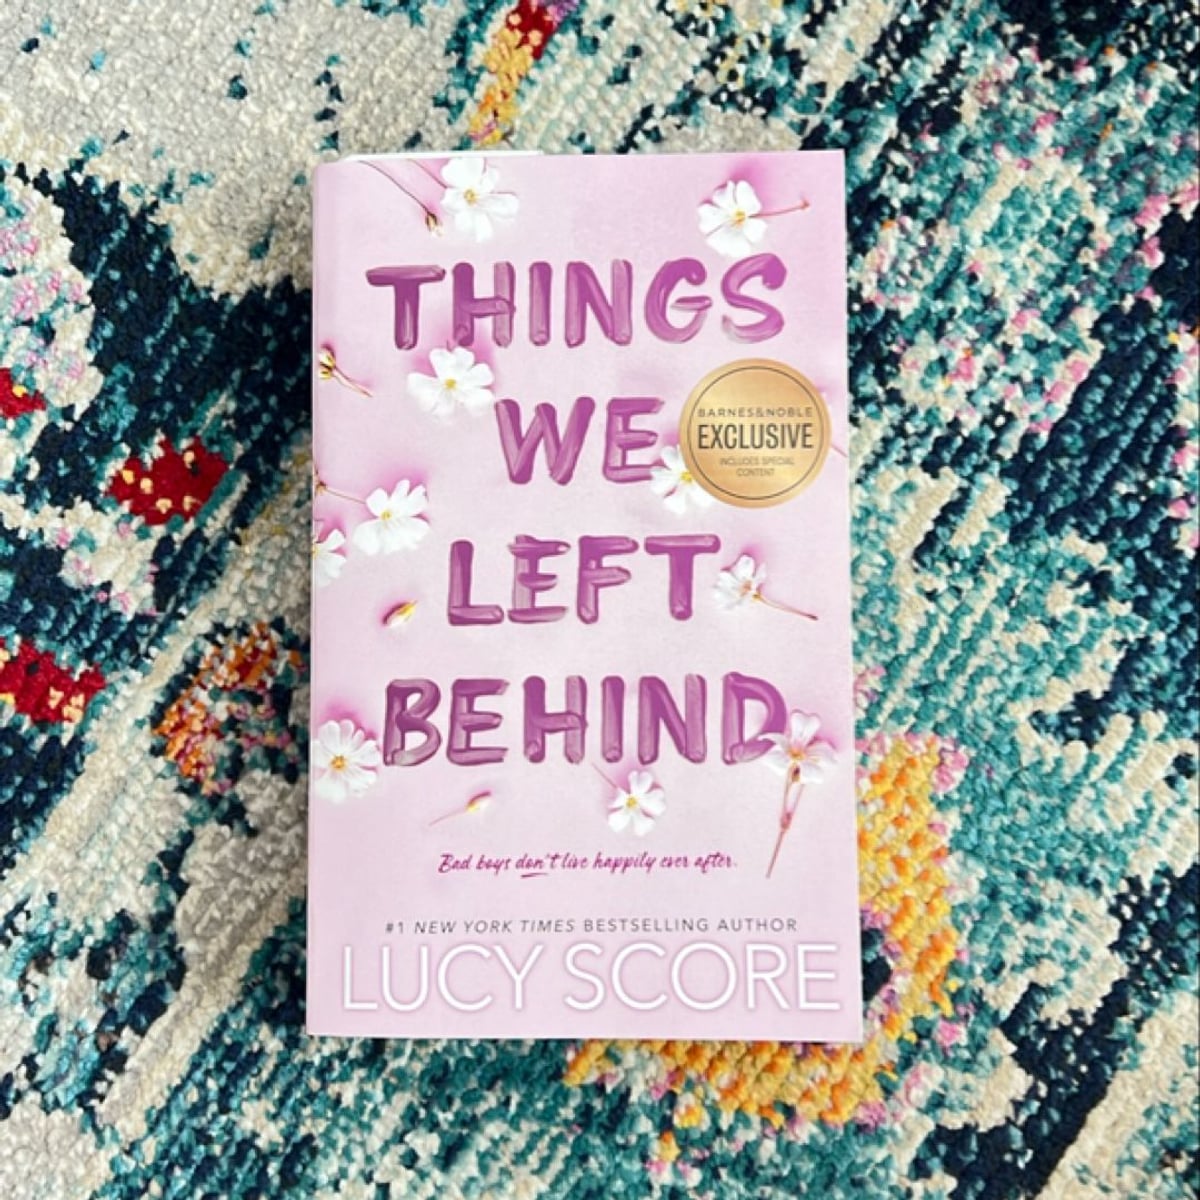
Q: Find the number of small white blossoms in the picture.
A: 10